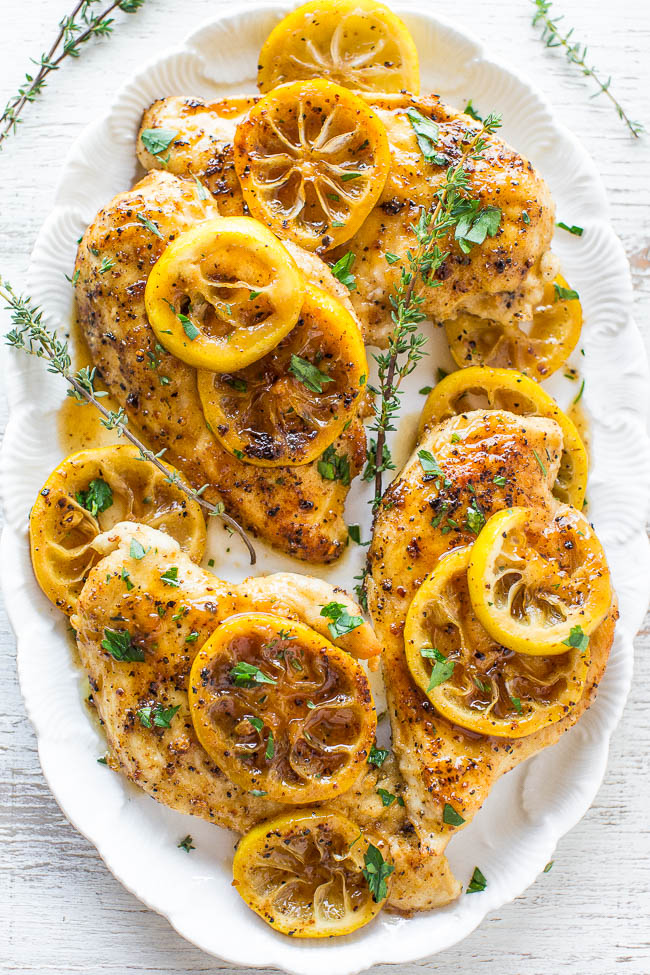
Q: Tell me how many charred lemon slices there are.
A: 11